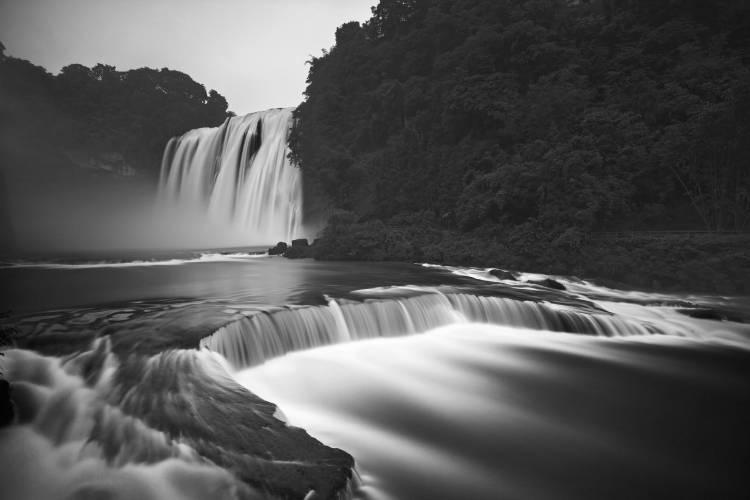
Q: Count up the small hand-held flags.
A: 0